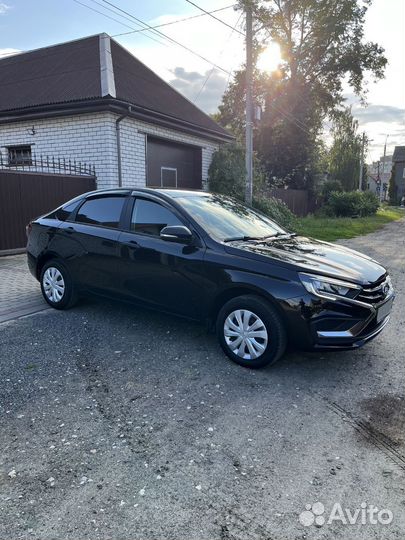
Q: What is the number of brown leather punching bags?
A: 0